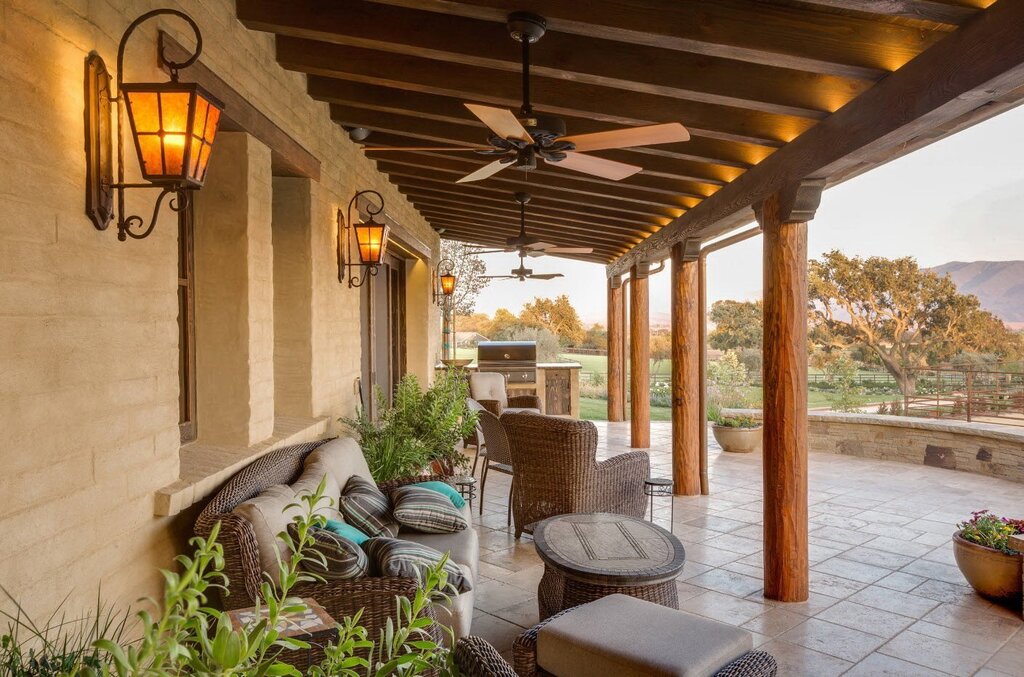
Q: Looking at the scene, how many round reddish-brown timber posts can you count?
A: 4